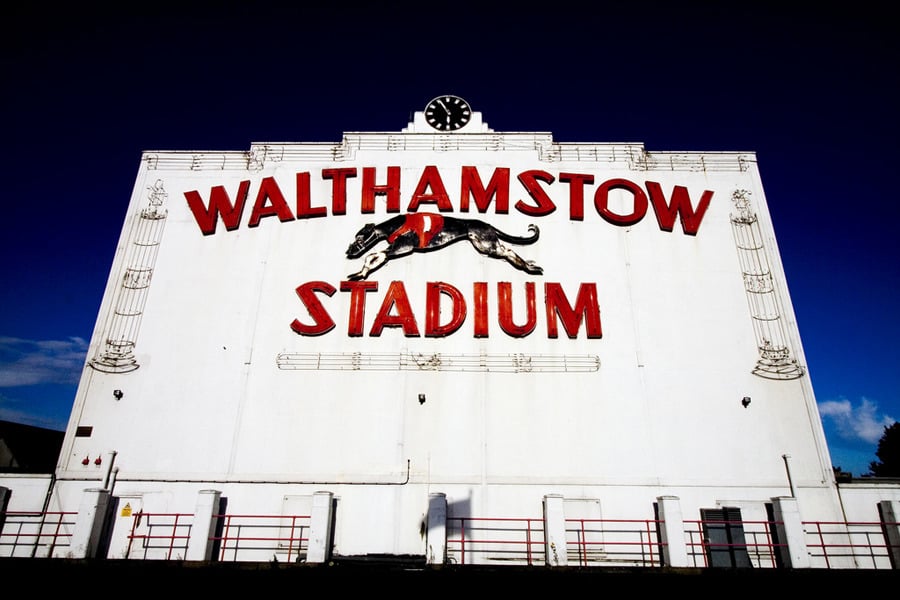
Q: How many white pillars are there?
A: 7